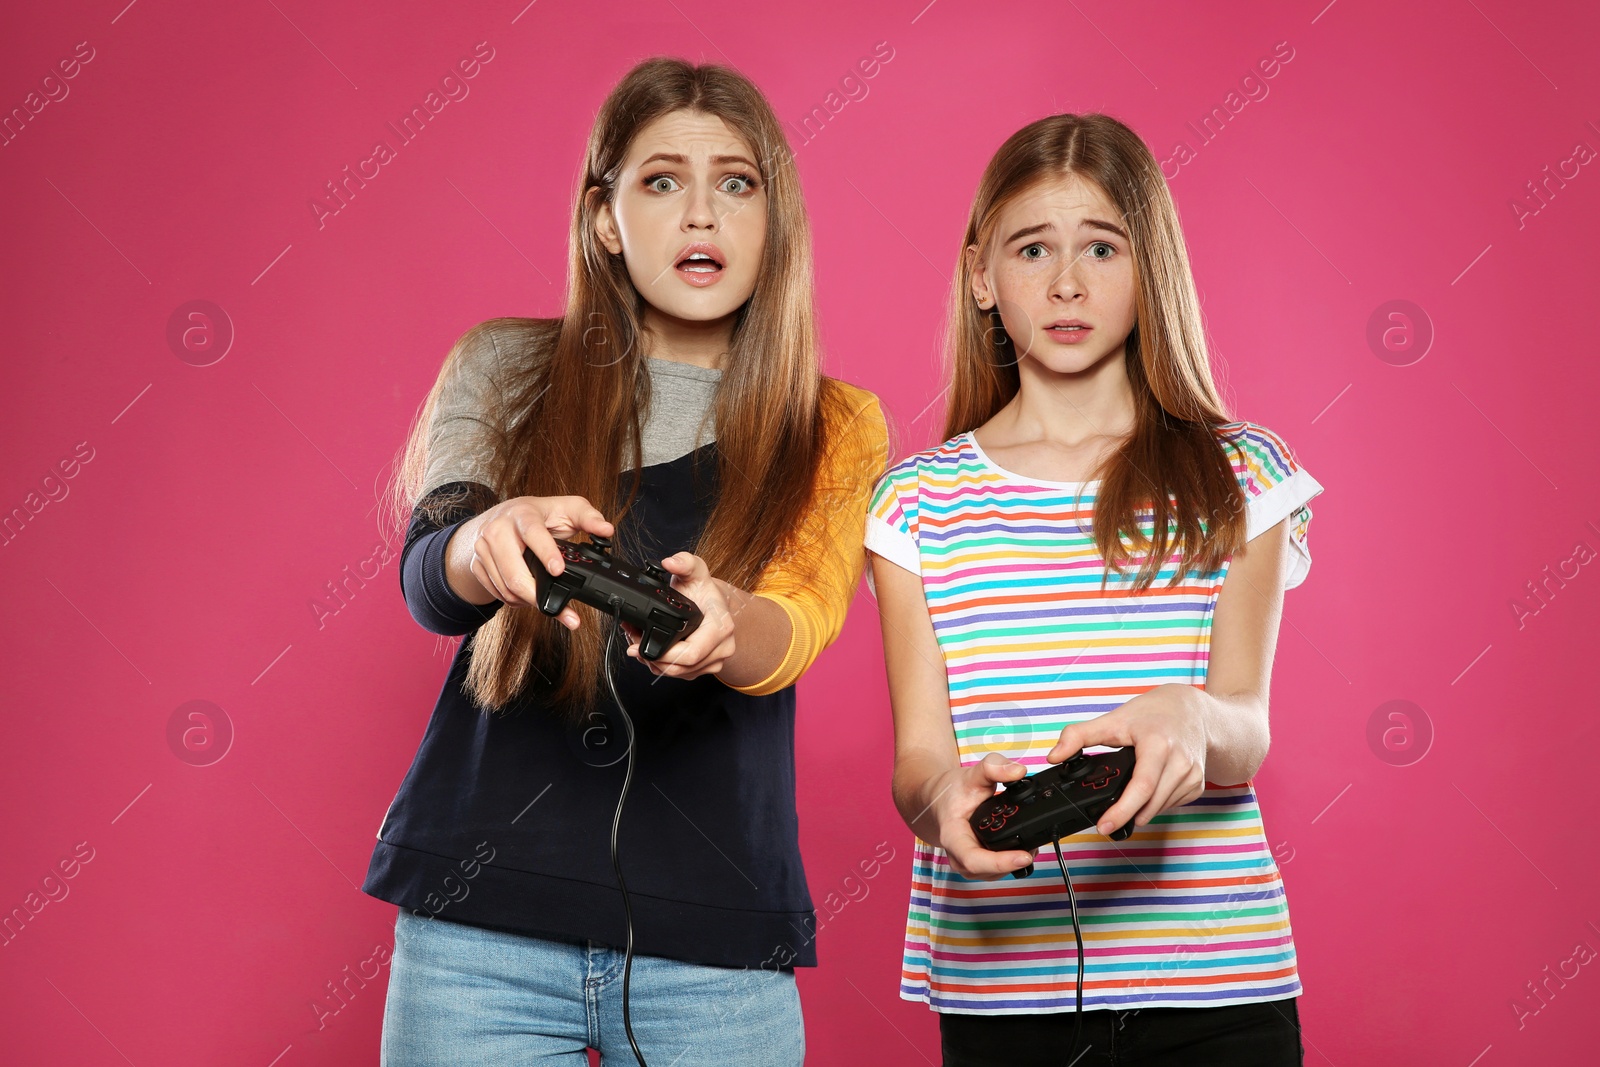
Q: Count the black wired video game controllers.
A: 2